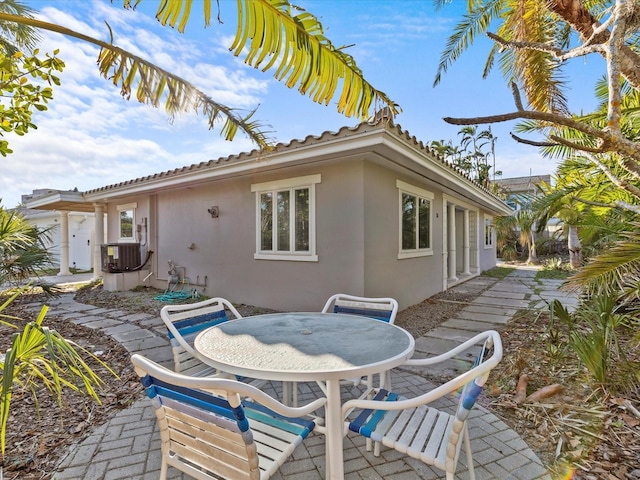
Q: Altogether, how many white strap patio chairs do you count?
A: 4